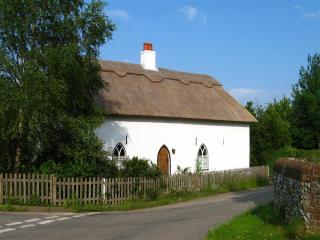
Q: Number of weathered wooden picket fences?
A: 1